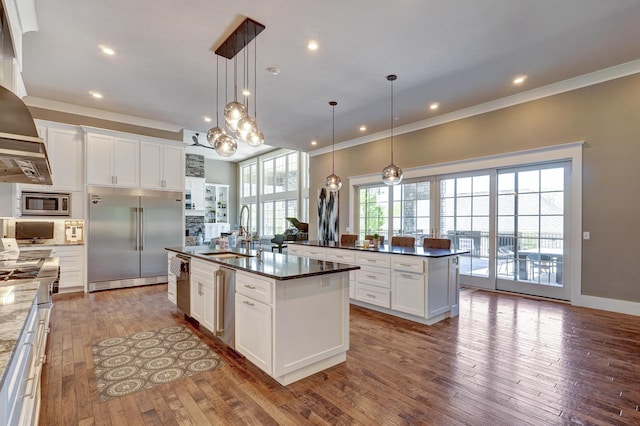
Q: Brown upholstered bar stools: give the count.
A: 4